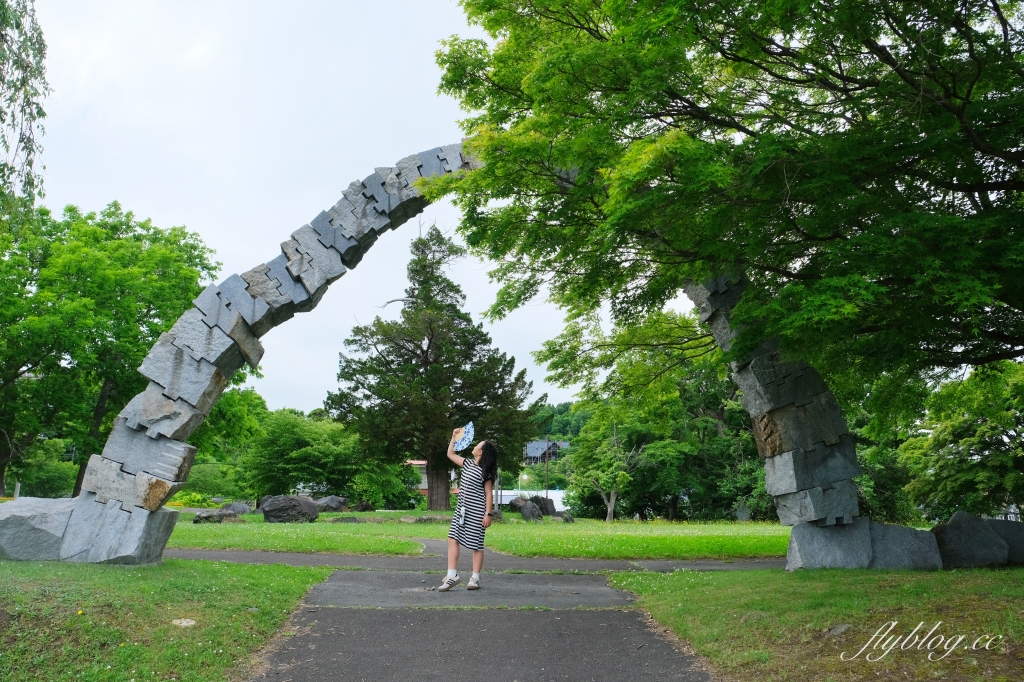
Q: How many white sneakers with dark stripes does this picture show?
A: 2